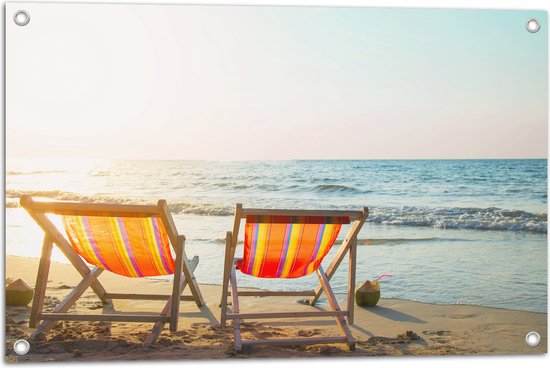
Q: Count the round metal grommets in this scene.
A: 4